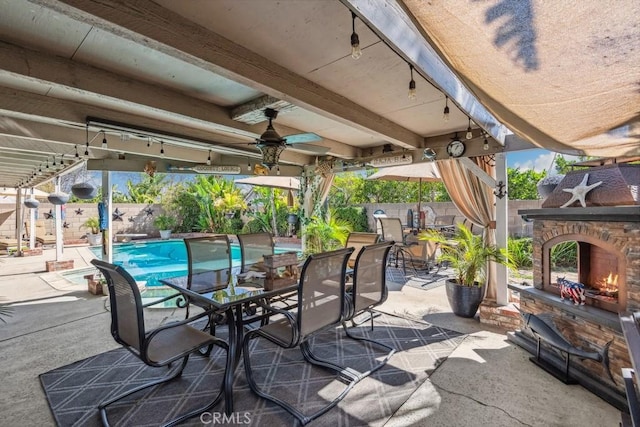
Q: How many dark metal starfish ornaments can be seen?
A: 6